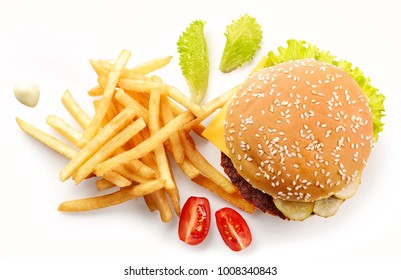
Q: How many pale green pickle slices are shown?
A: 3